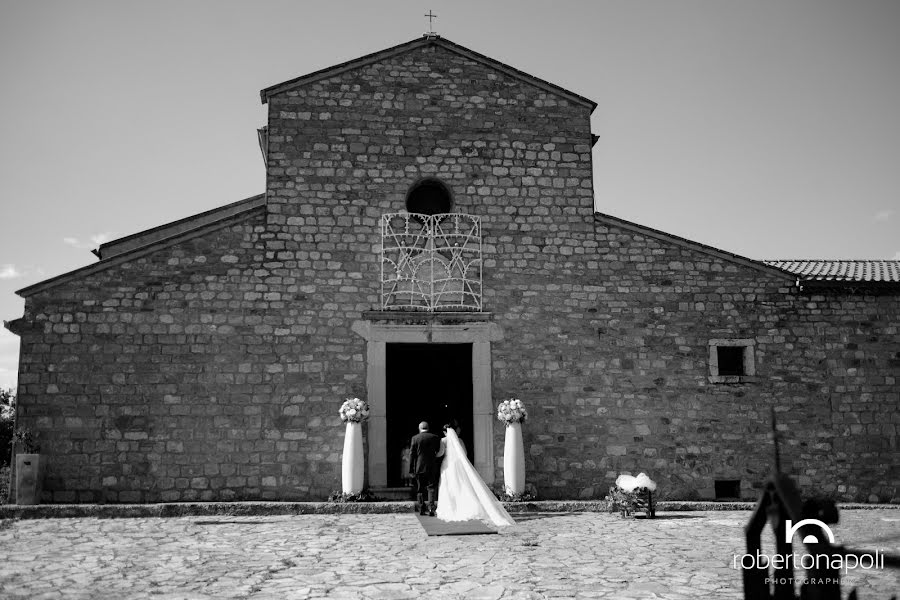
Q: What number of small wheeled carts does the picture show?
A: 1